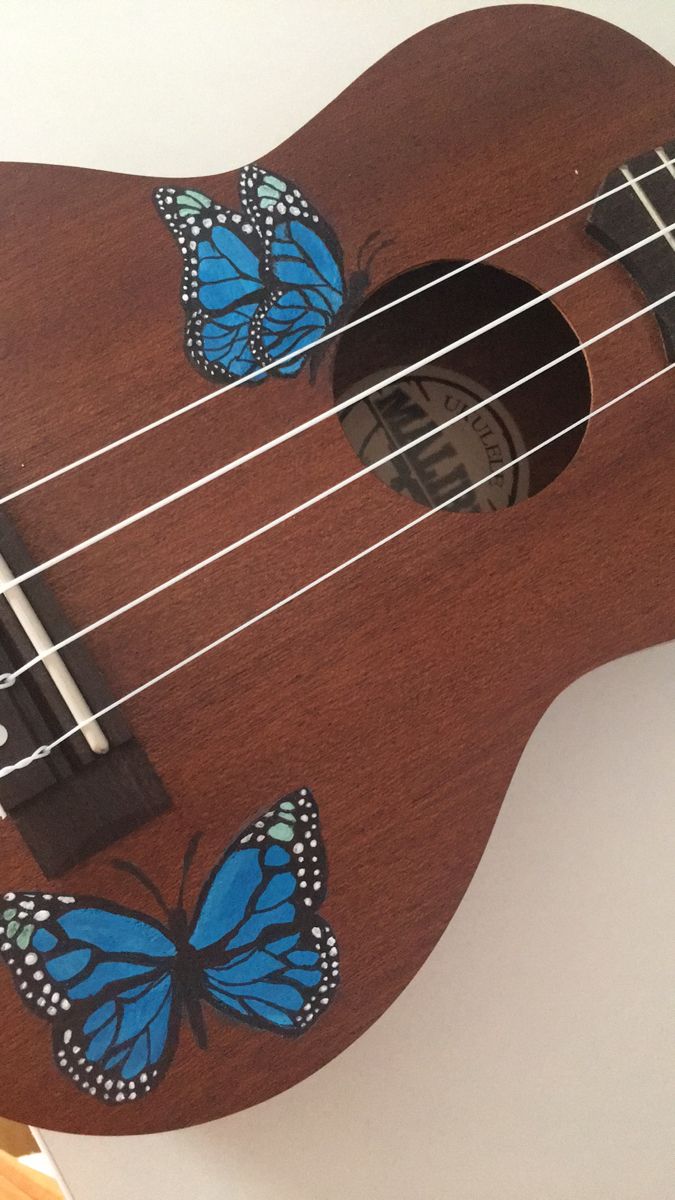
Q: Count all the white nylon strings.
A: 4